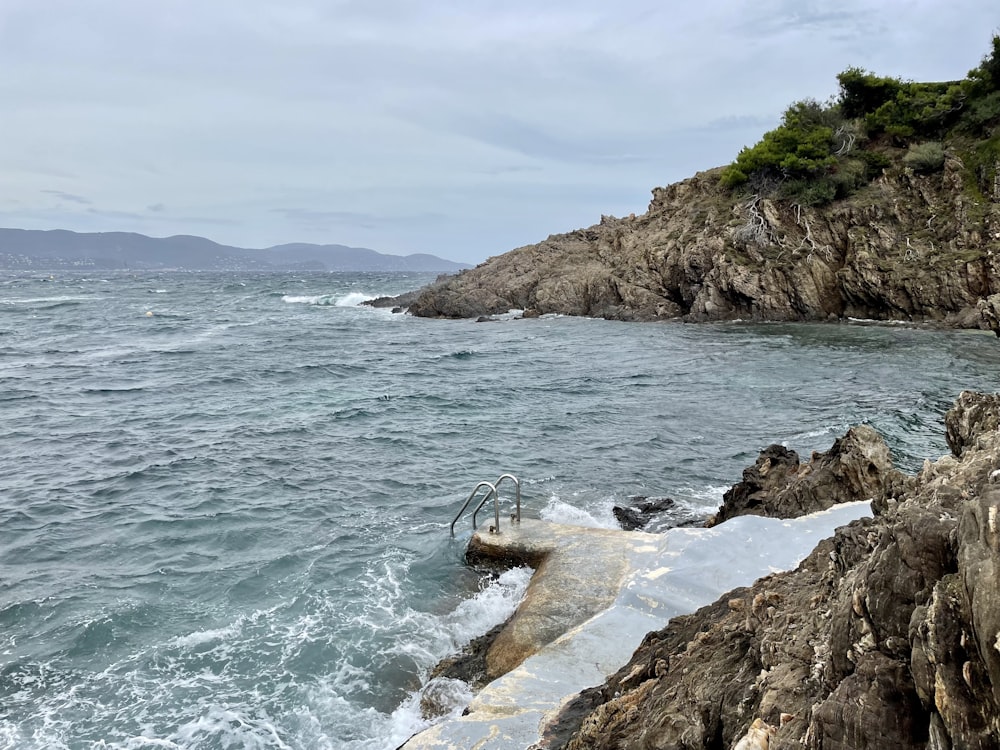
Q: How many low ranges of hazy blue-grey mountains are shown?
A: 1